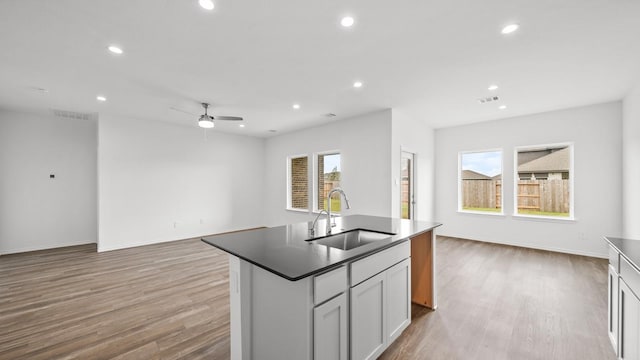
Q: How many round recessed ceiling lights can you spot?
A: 10